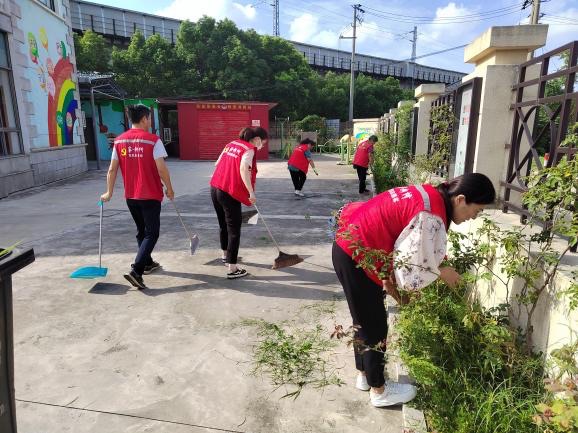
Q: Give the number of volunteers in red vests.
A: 5